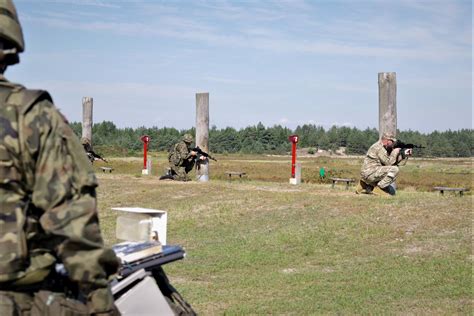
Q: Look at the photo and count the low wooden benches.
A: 4